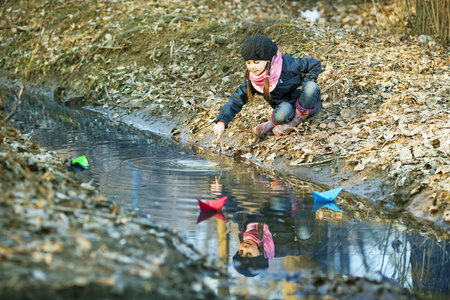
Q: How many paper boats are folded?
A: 3